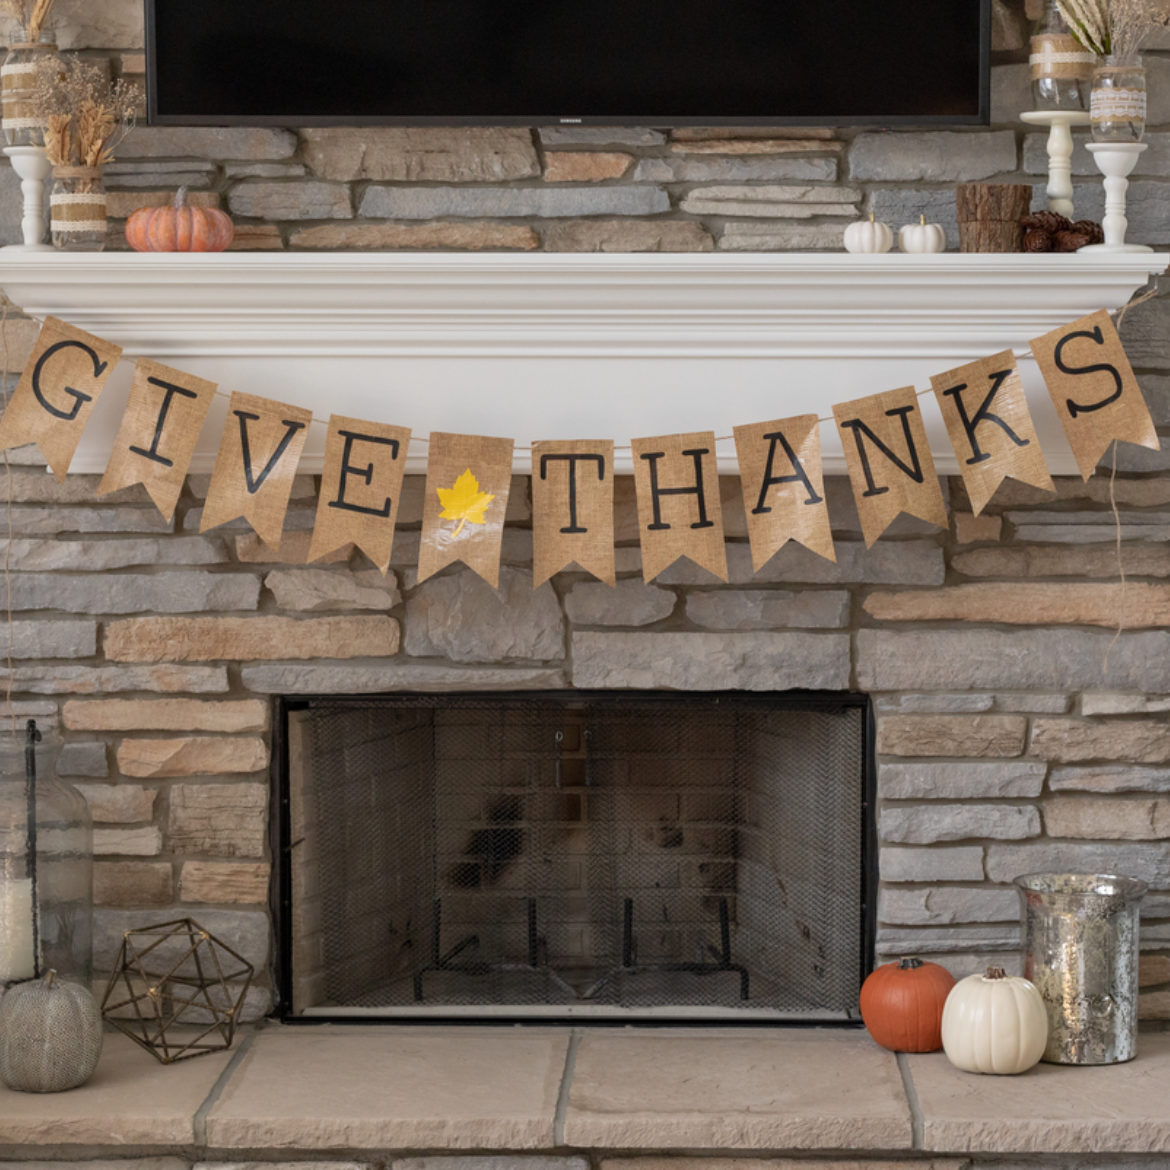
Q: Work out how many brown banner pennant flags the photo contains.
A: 11